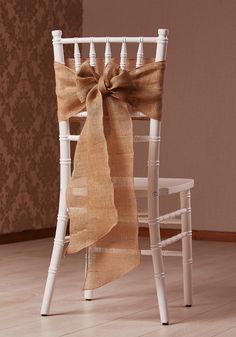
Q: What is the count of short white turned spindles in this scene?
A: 5